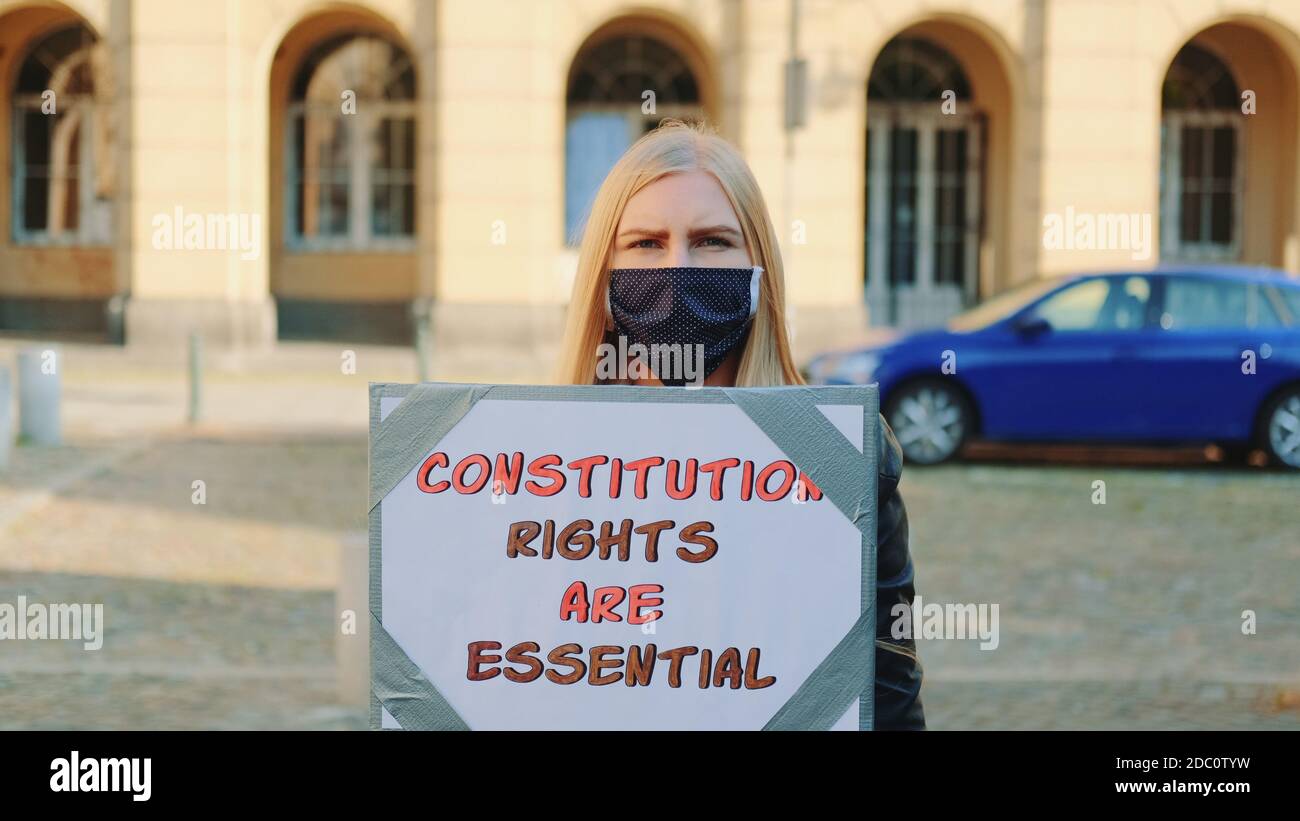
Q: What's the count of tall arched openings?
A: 5